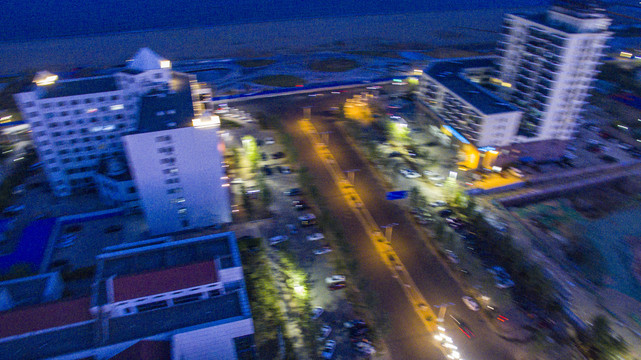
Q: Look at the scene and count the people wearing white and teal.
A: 0